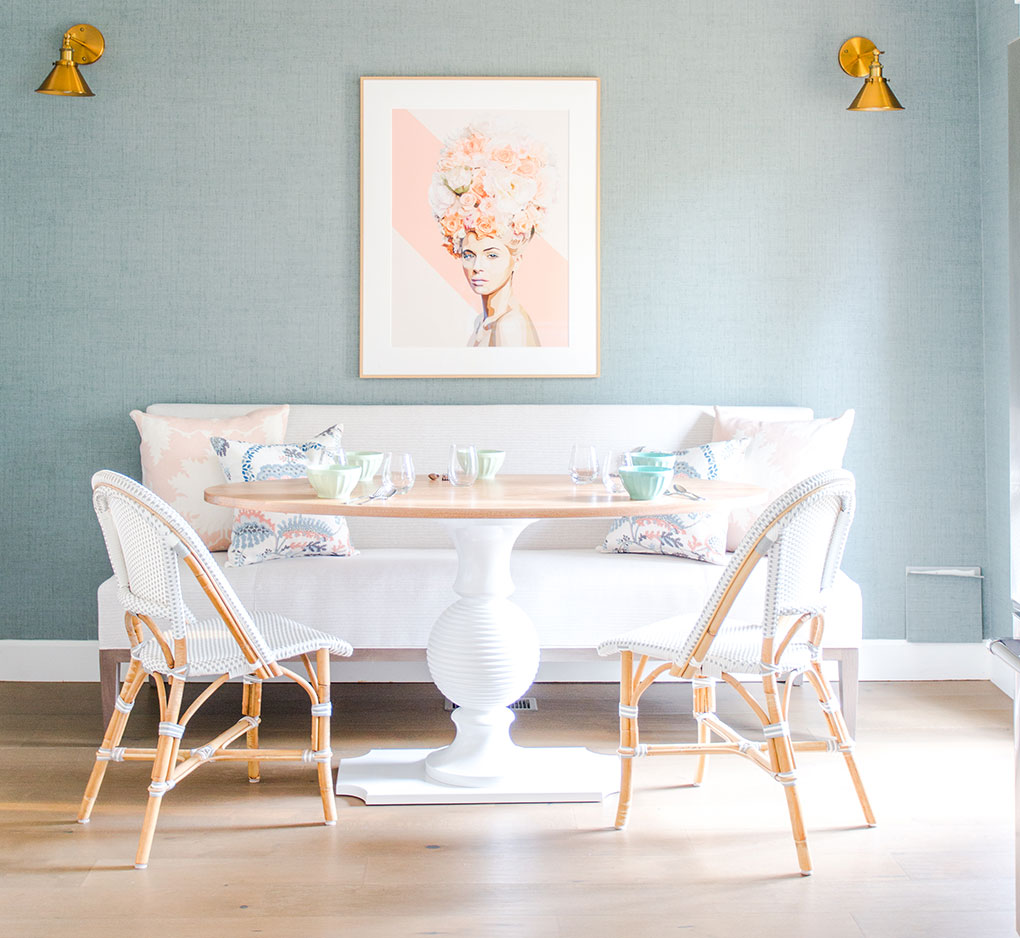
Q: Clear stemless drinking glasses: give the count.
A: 5